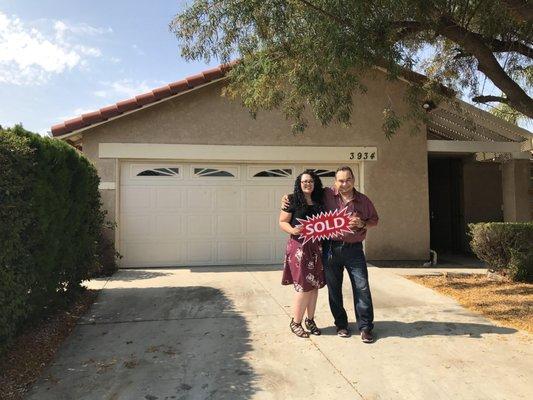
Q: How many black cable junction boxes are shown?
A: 0